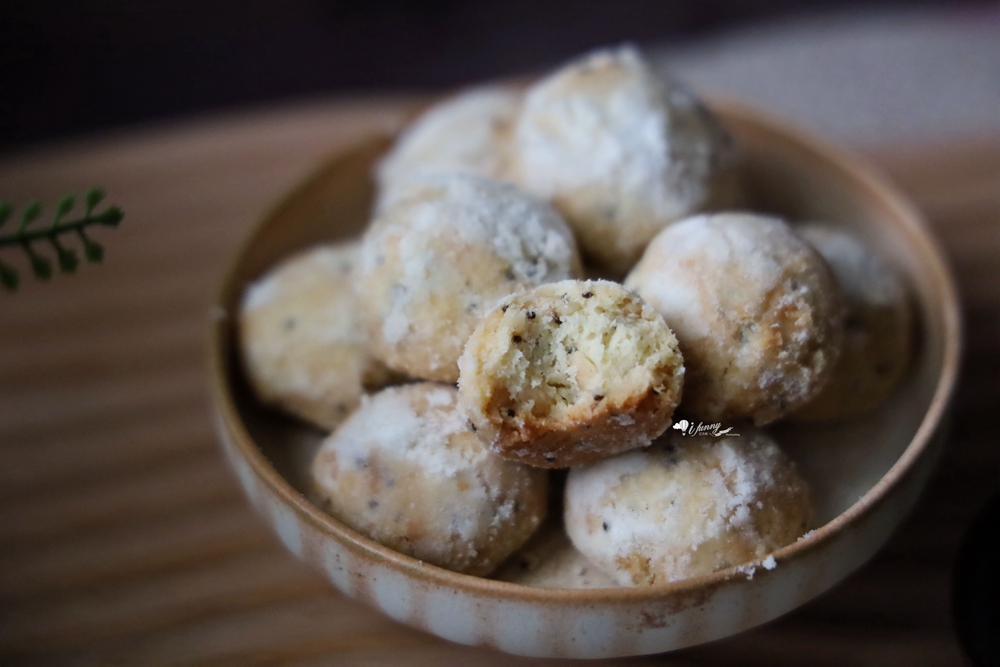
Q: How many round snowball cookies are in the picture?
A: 9